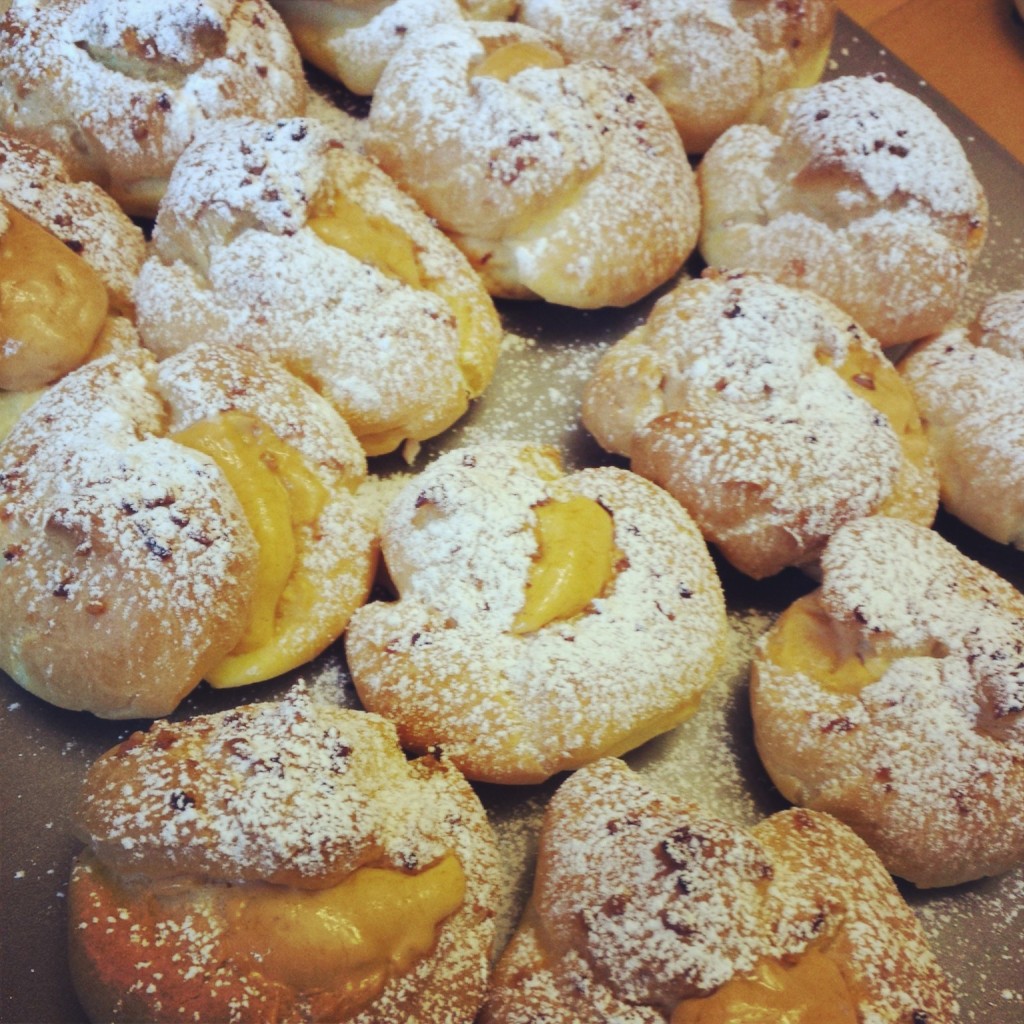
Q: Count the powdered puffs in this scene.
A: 14